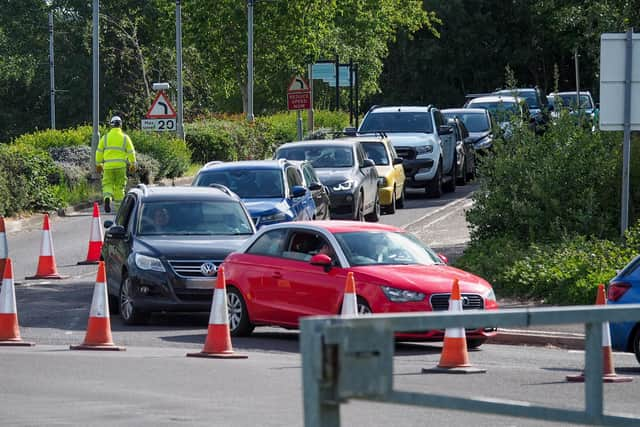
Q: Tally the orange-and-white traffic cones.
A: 9